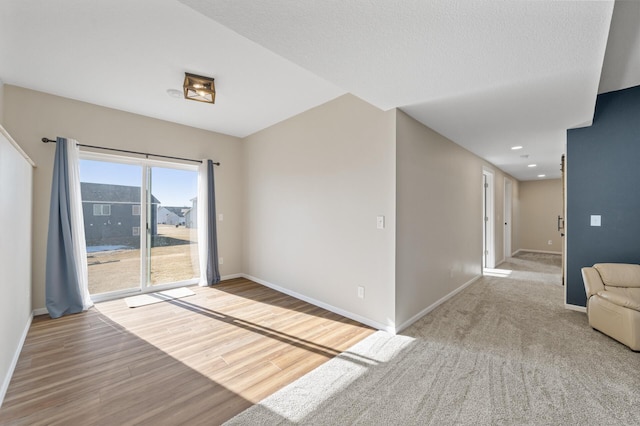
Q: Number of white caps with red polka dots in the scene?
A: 0